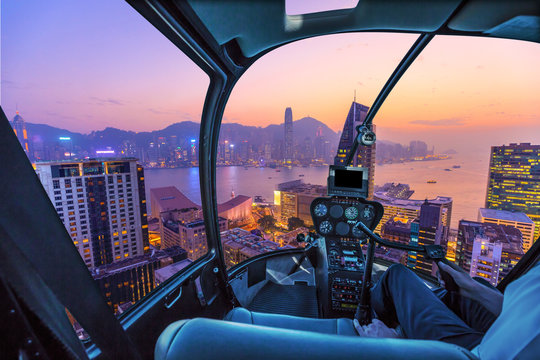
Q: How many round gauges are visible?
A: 7